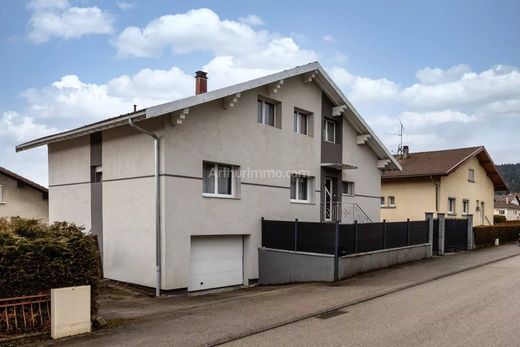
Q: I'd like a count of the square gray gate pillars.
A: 3